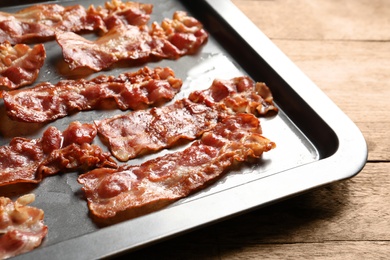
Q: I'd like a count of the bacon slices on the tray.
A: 8